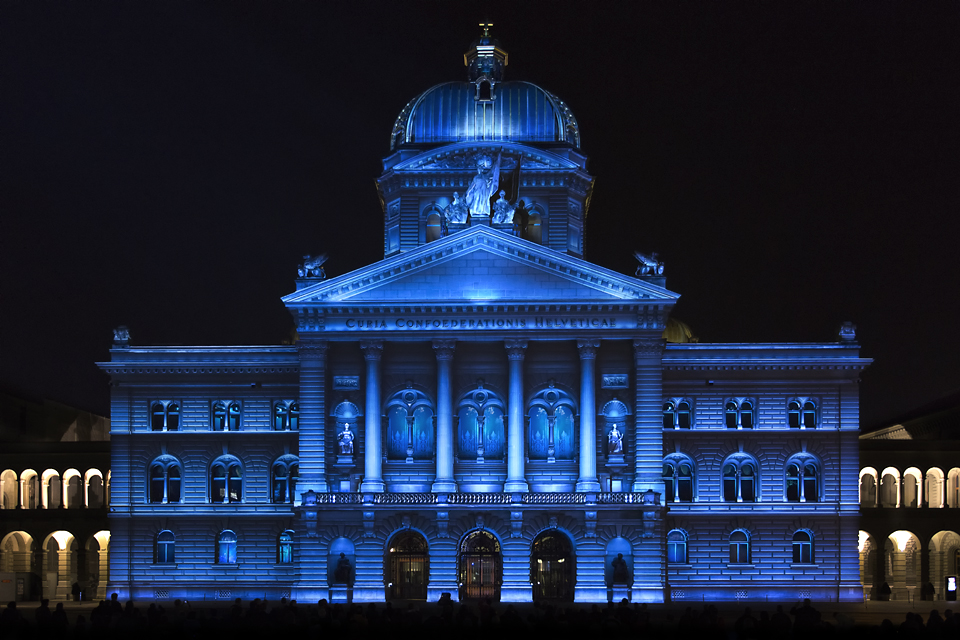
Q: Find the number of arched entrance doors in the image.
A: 3